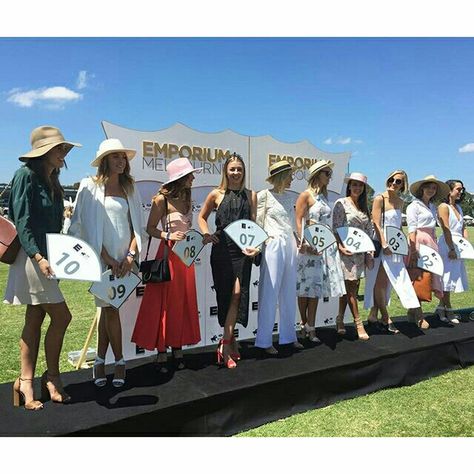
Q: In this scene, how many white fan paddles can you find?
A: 9